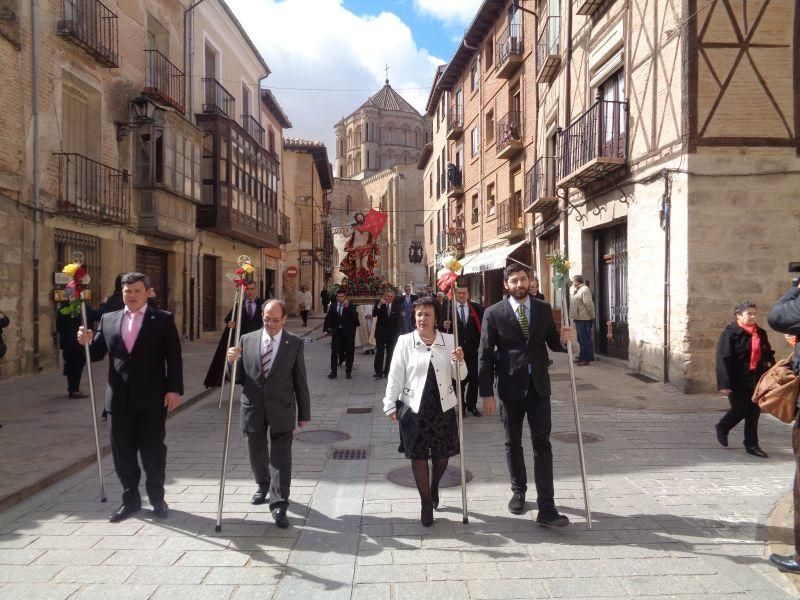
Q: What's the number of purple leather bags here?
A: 0